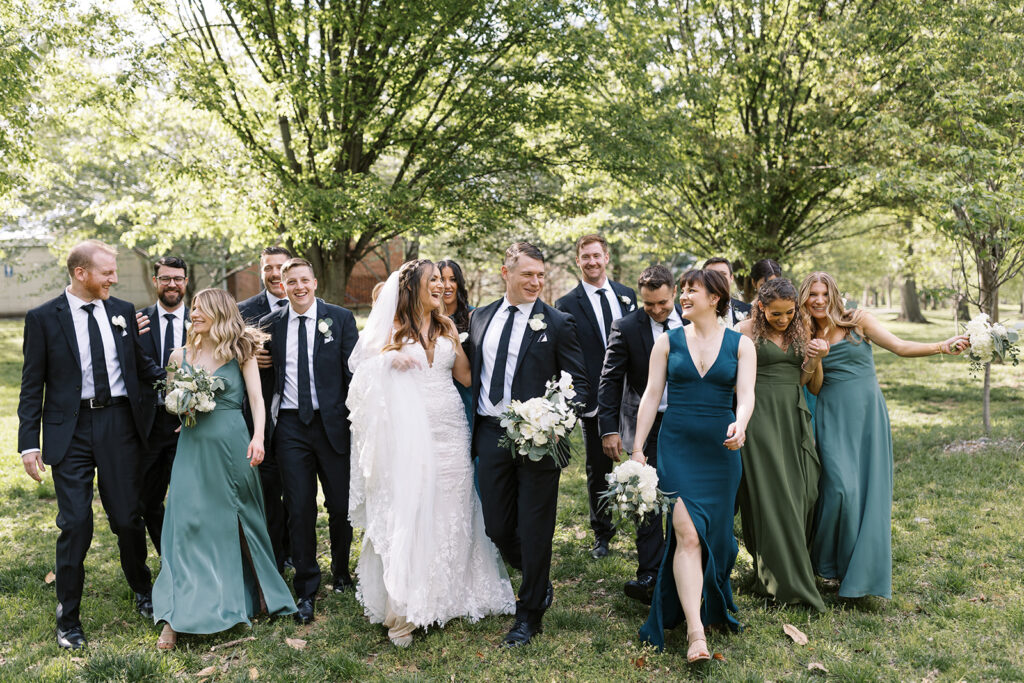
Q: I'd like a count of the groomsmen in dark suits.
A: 7